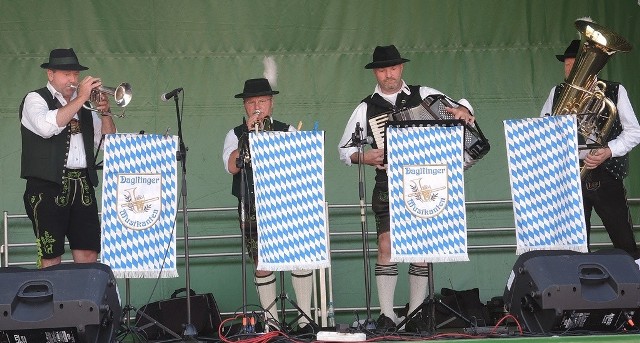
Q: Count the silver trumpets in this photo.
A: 1